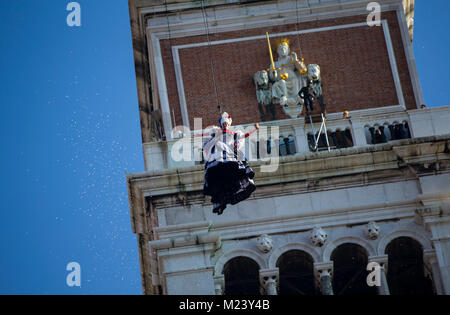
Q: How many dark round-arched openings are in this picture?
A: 4